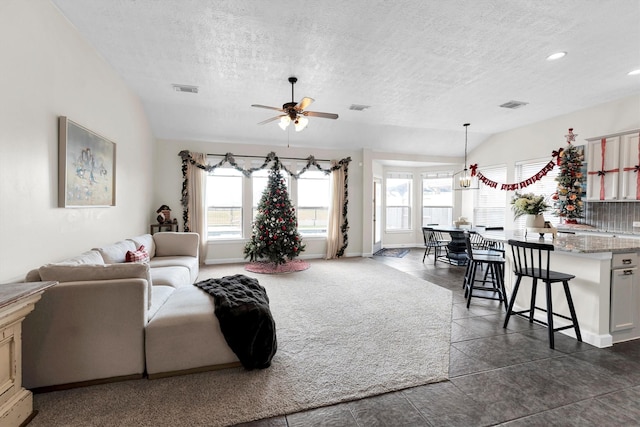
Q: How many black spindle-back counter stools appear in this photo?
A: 3